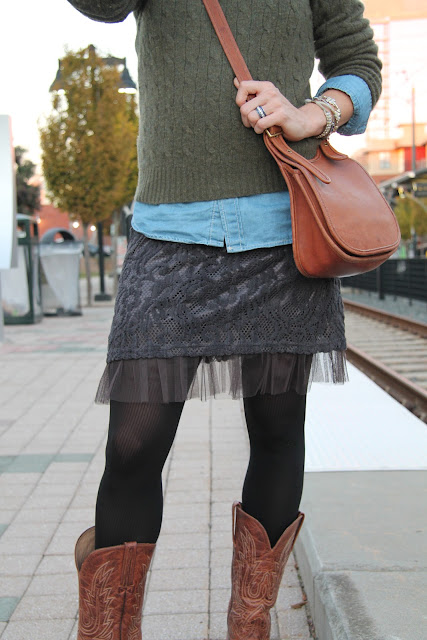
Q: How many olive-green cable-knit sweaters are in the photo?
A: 1